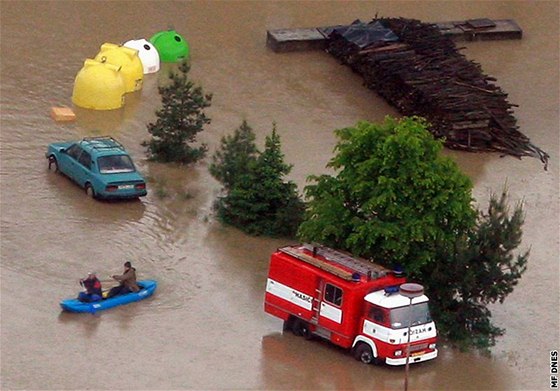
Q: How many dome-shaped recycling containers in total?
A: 4